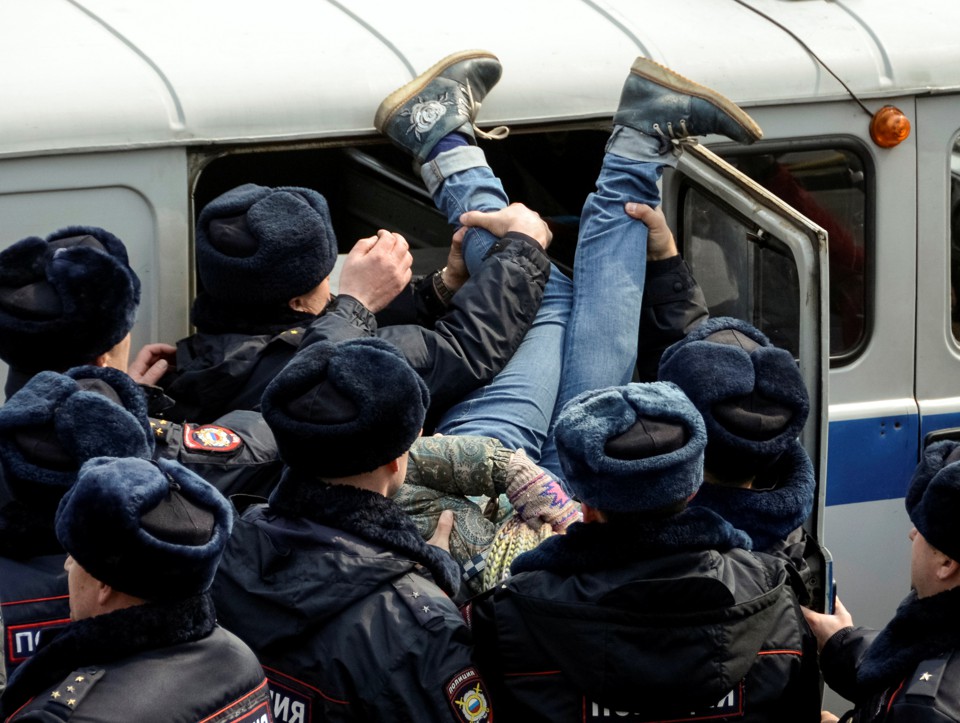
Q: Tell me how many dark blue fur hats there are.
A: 8